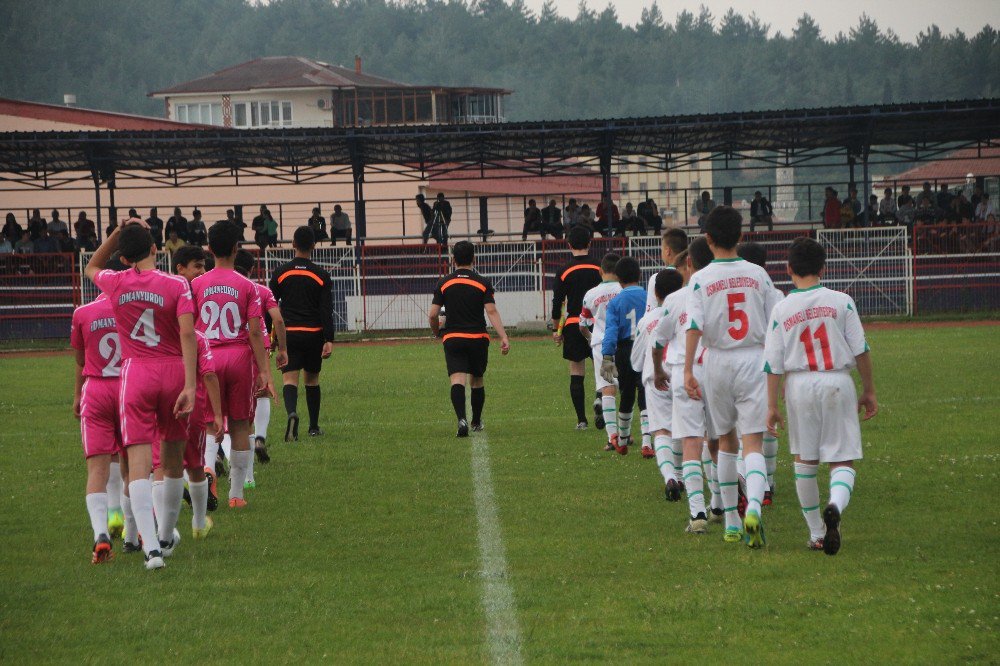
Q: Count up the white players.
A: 8